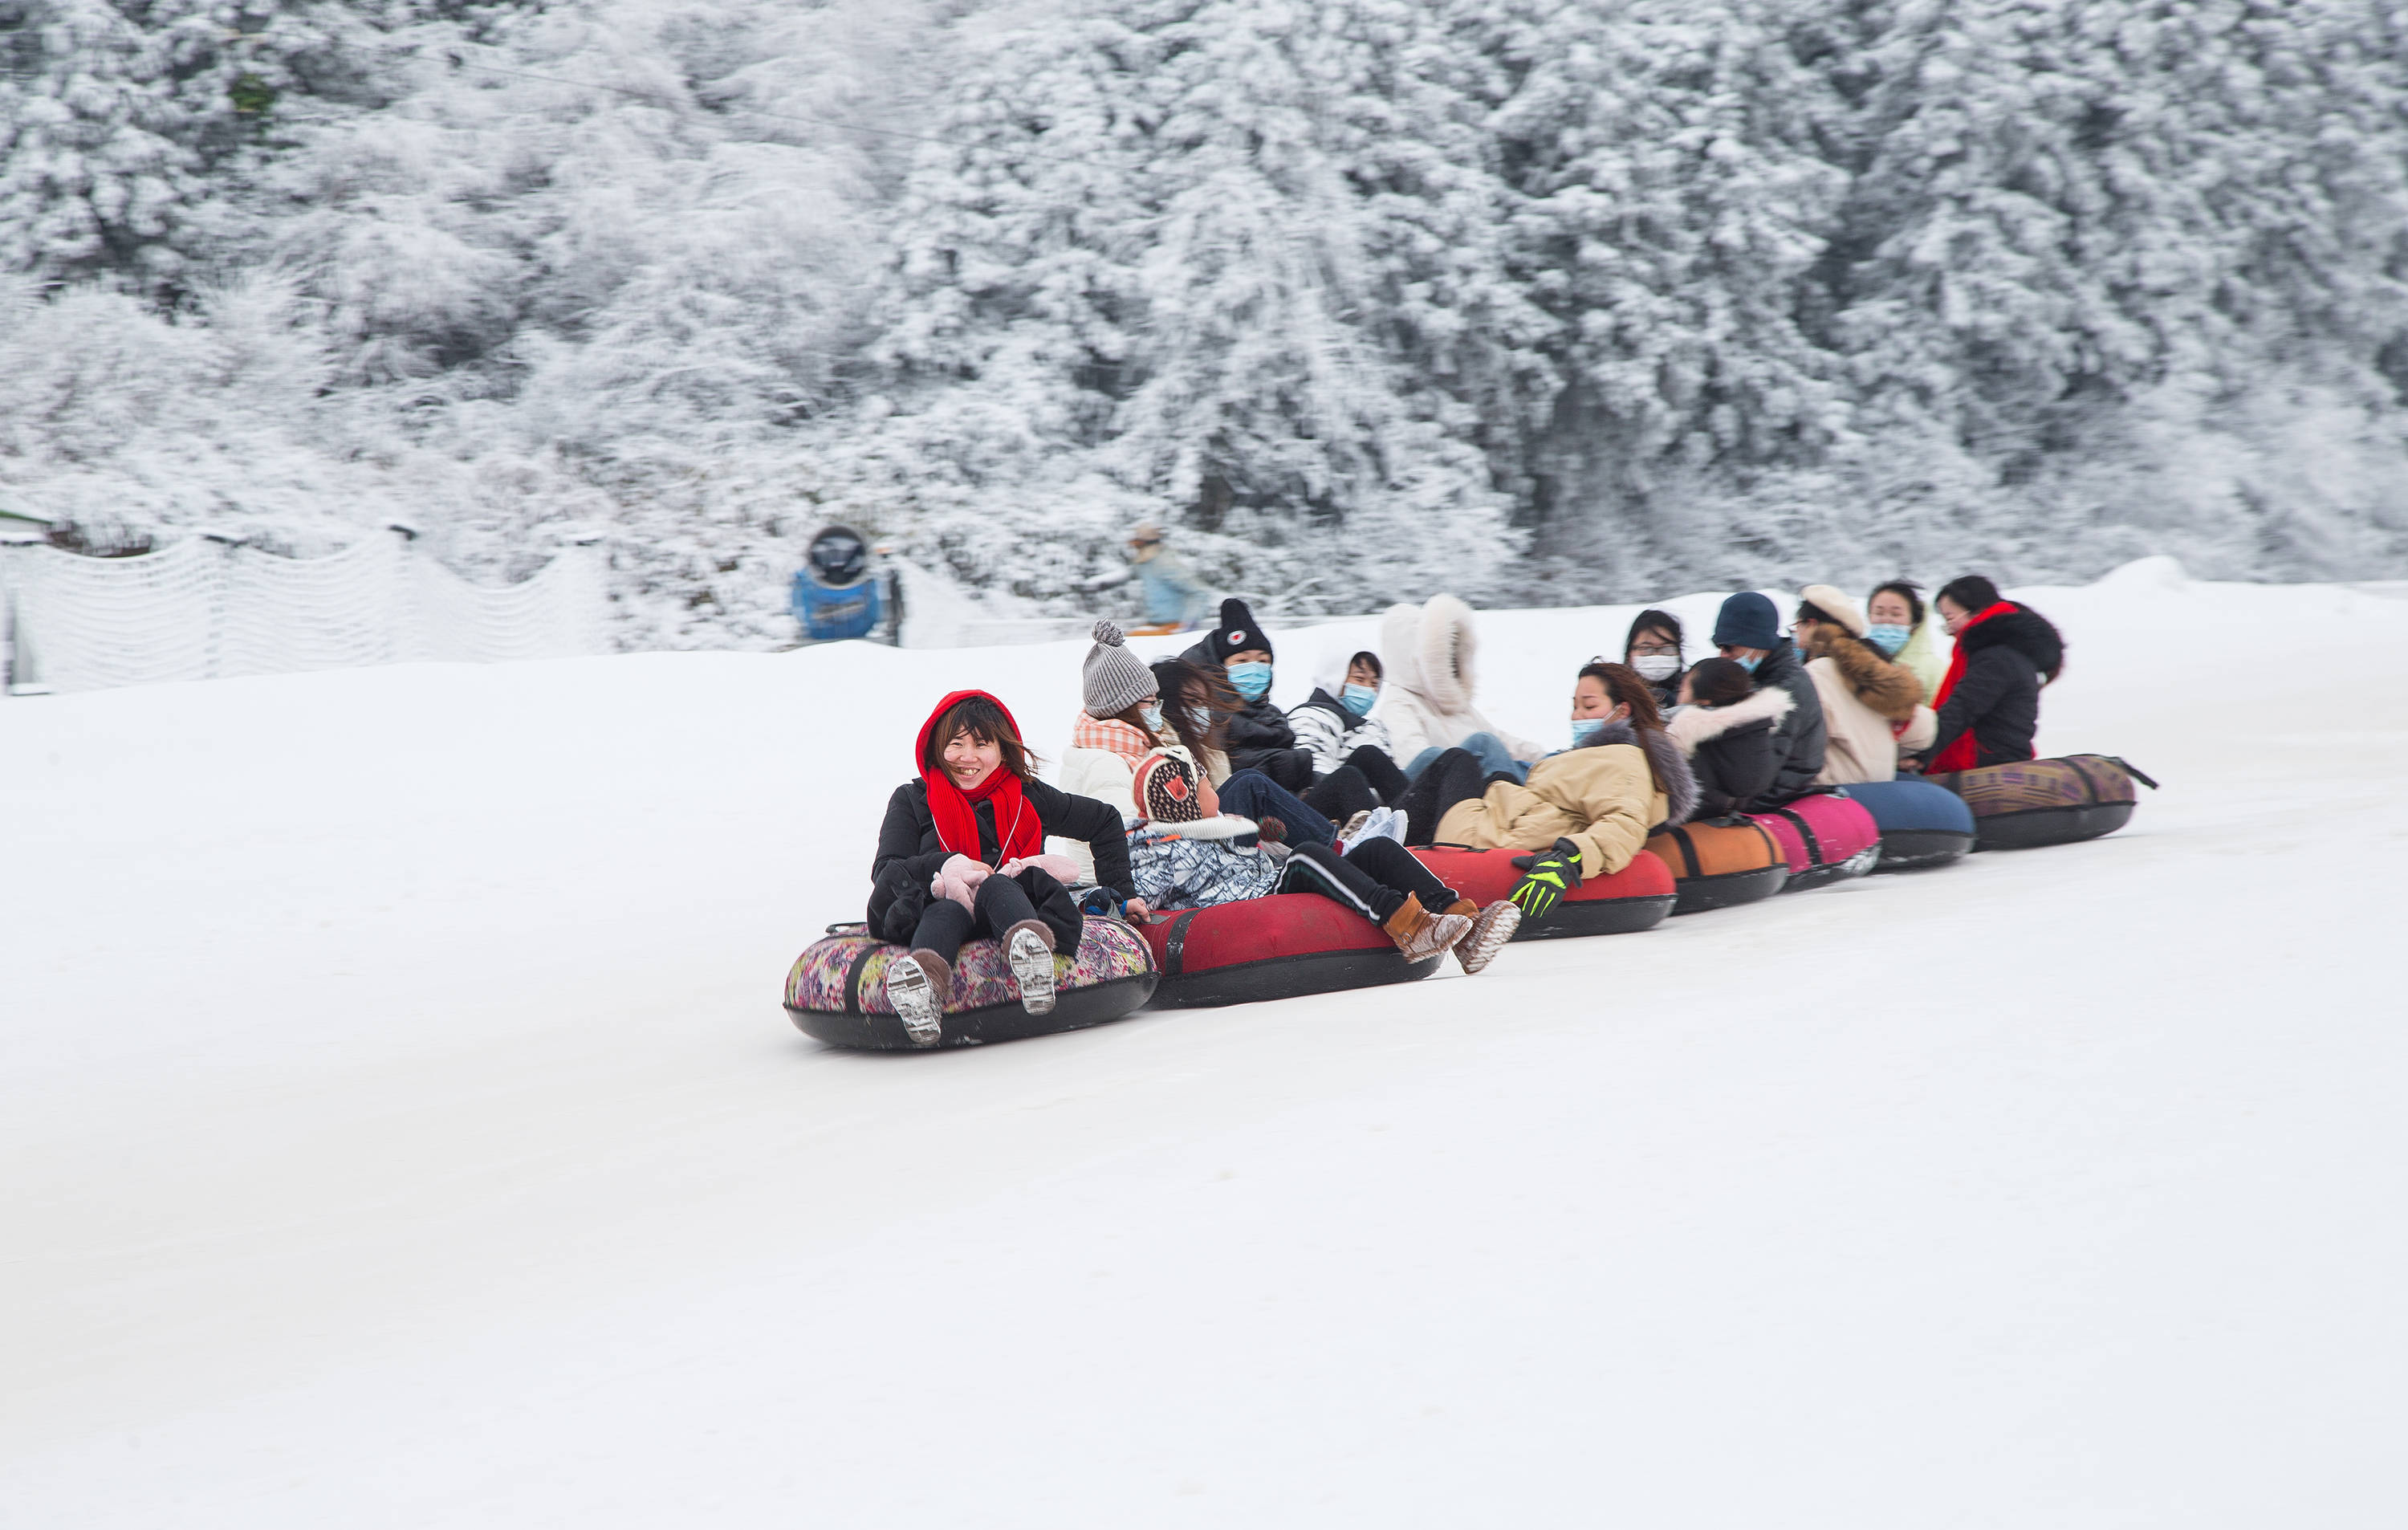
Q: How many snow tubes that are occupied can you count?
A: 7